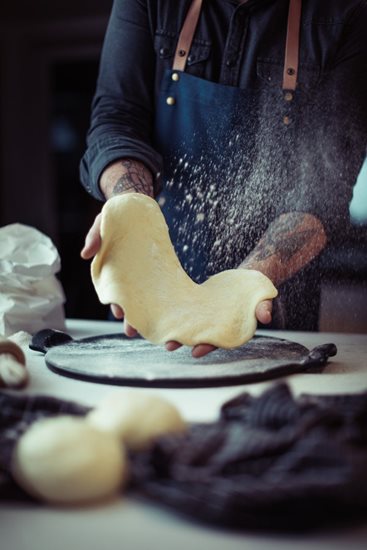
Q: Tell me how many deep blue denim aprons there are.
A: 1